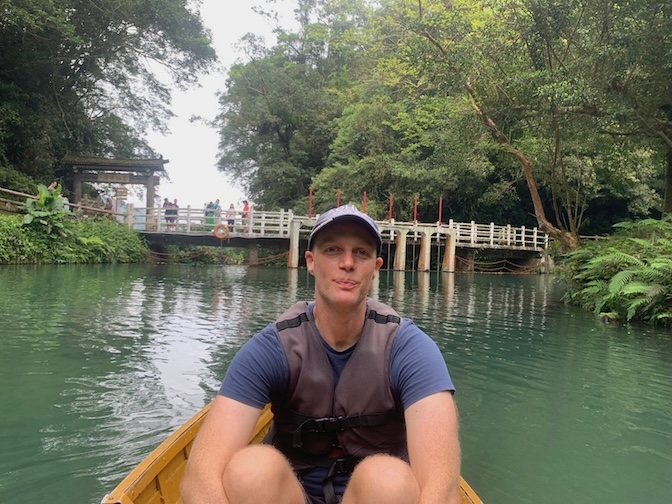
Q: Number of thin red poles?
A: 6